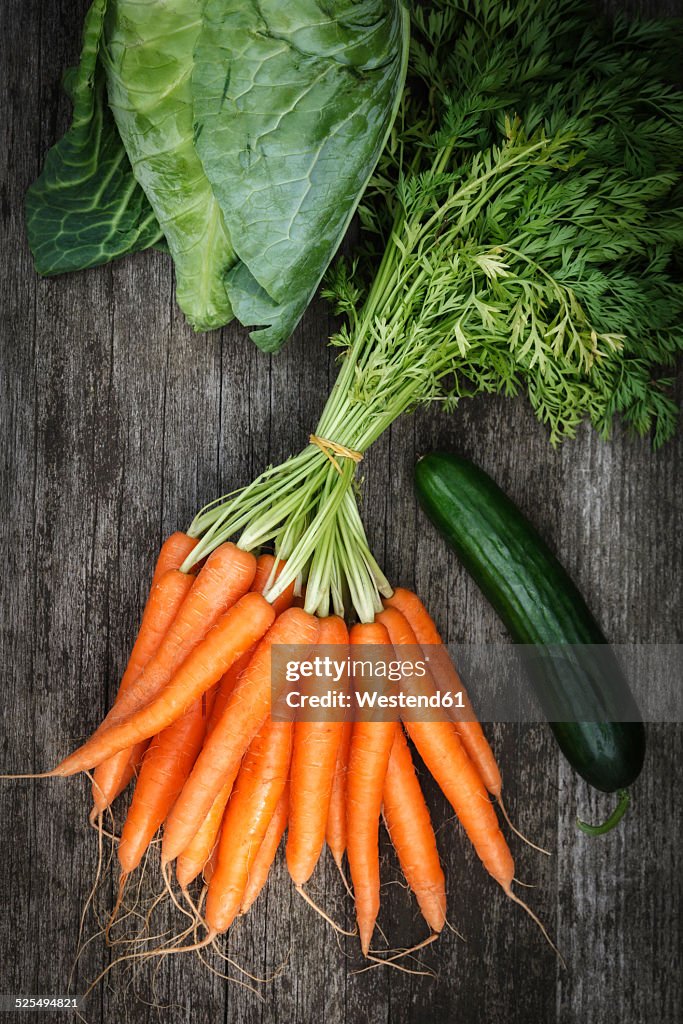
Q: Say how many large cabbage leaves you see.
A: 3